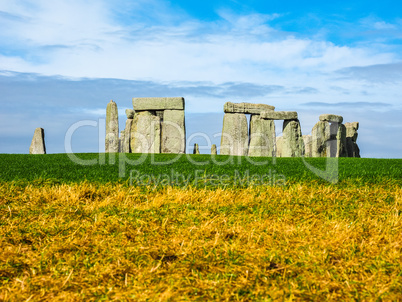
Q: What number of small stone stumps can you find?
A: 2